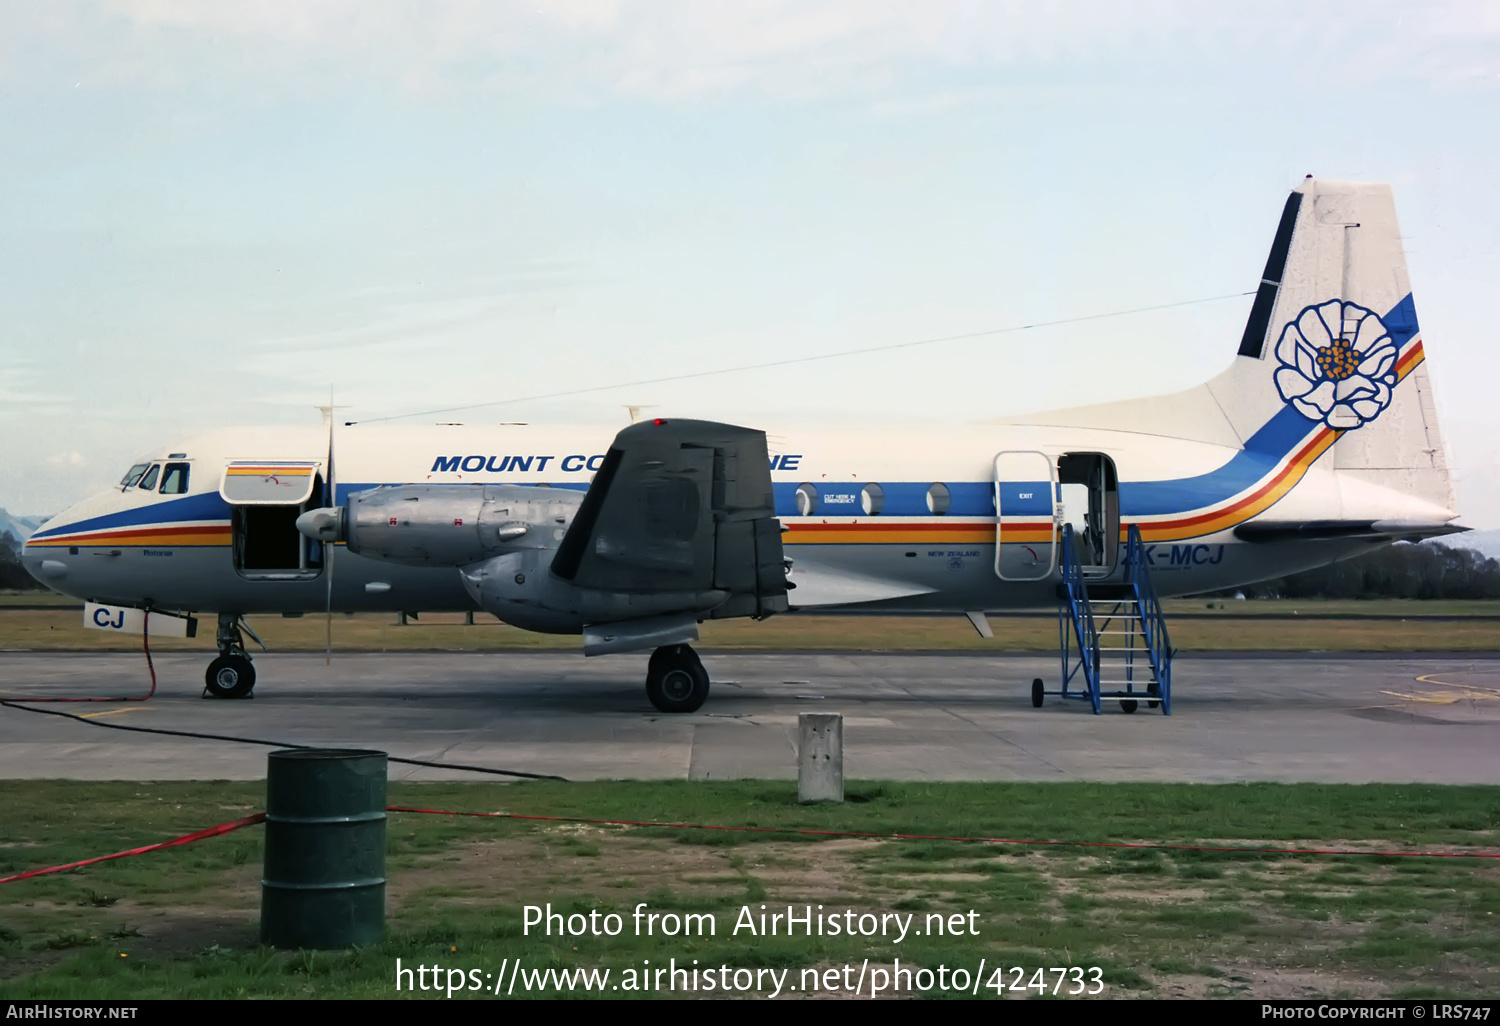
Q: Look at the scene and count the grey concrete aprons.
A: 1